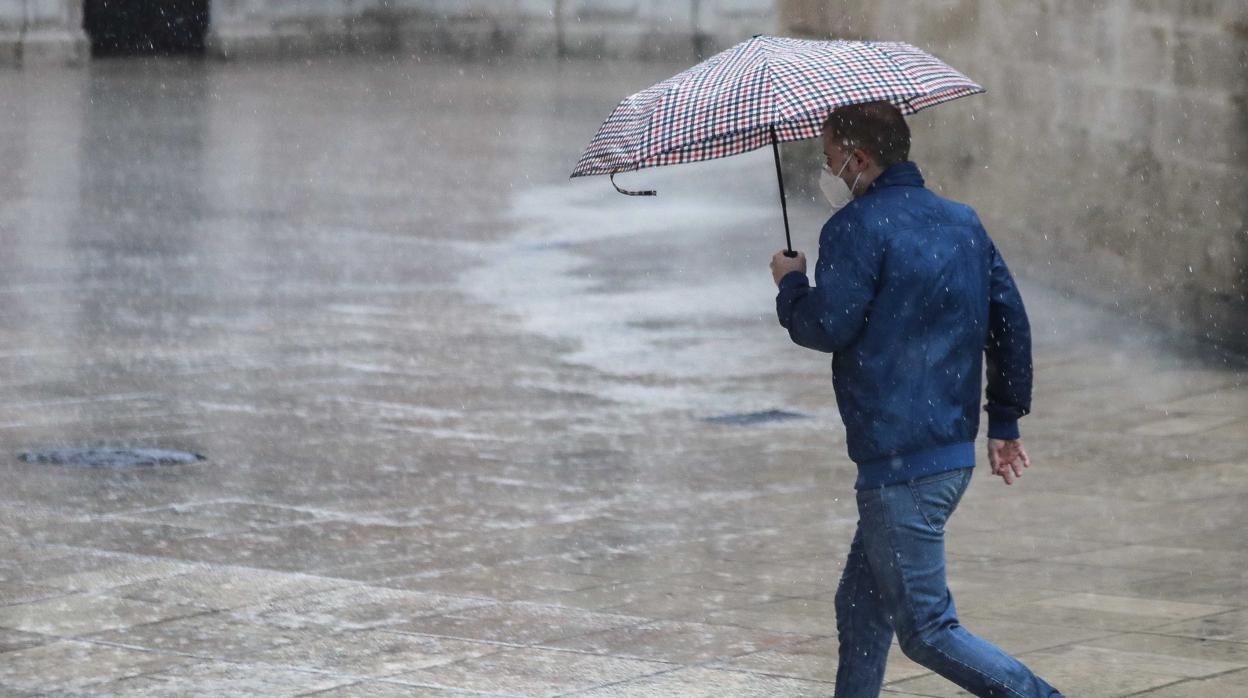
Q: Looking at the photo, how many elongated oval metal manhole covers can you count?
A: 2